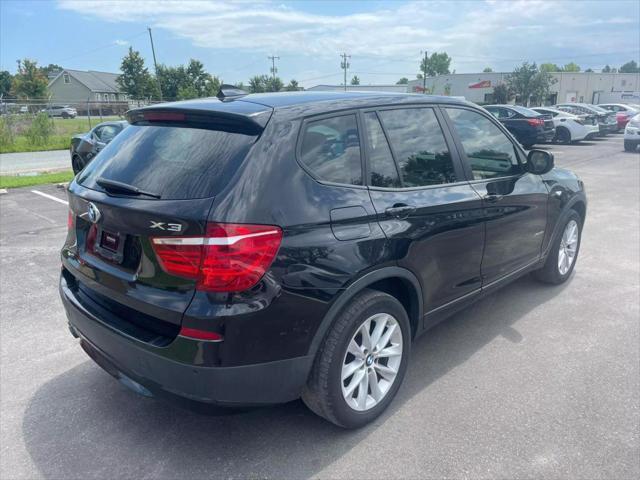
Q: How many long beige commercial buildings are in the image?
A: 1